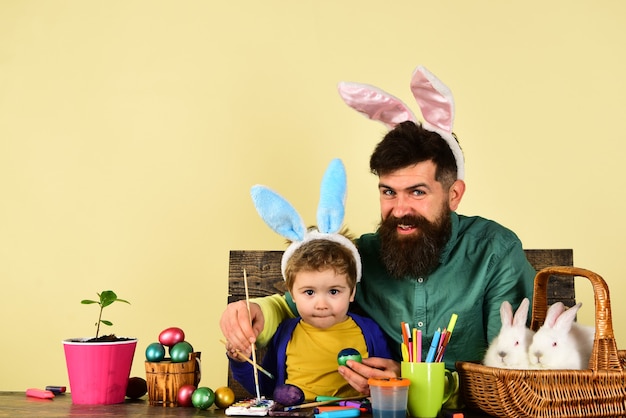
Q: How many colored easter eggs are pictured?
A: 9